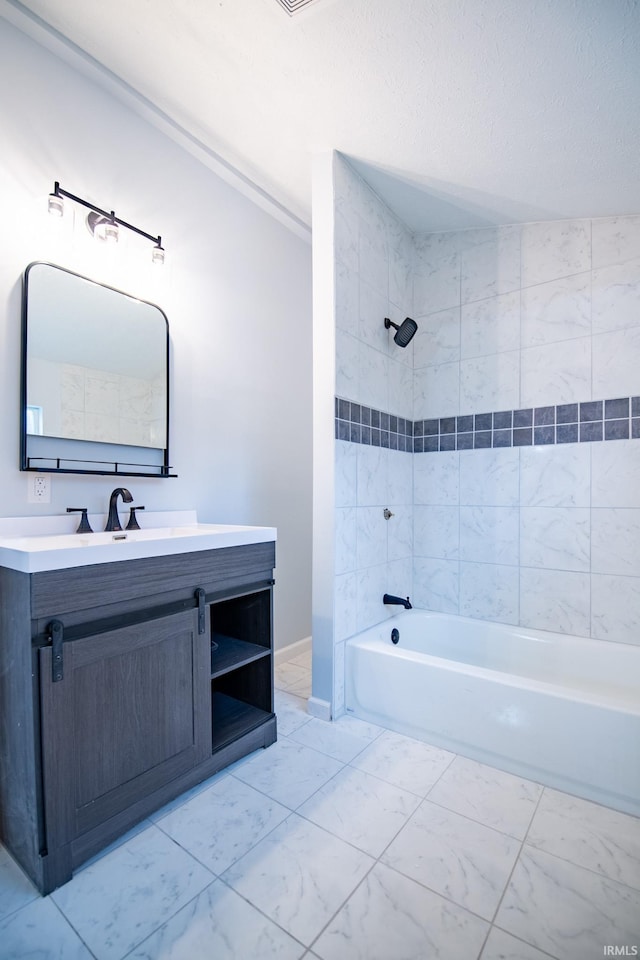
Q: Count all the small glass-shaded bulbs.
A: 3